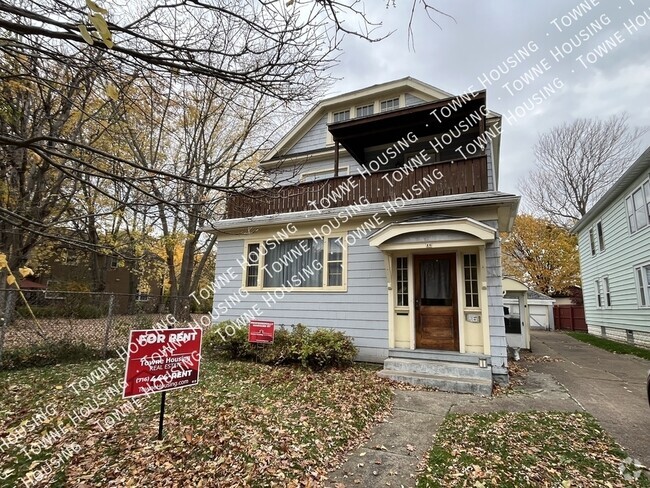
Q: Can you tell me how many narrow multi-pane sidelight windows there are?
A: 2